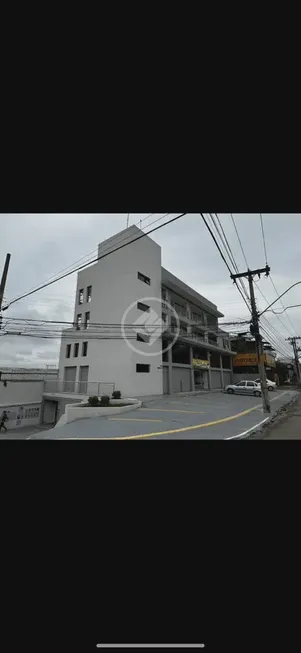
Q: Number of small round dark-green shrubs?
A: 3